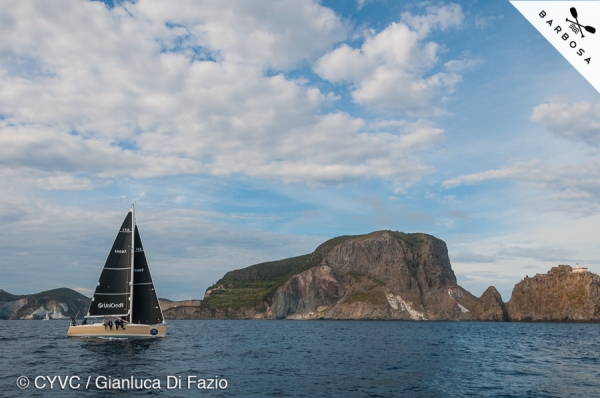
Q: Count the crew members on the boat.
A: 6